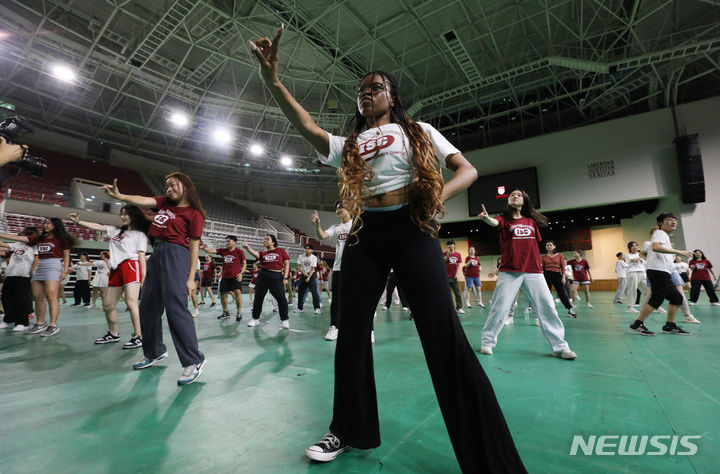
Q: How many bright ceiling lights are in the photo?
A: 5